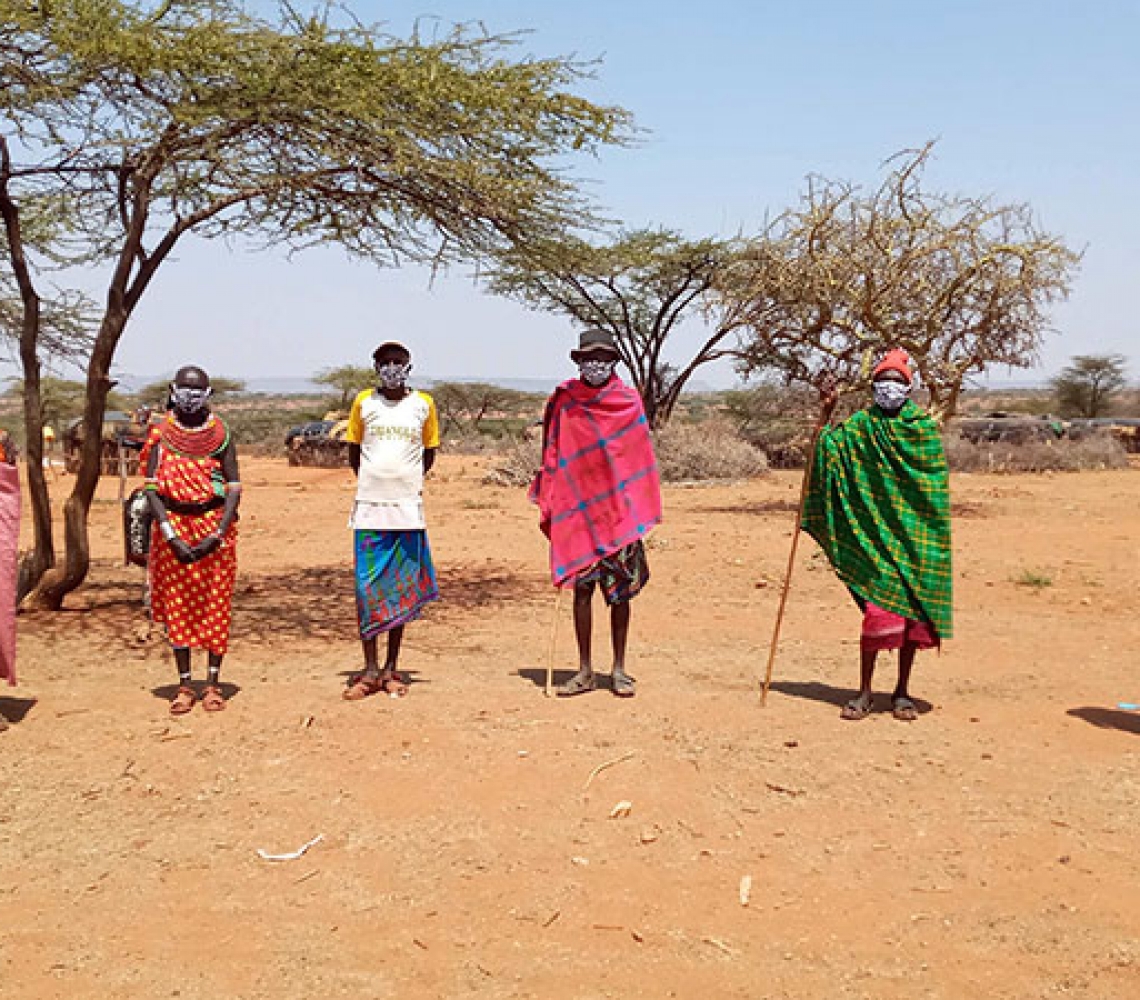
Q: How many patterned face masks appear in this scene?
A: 4